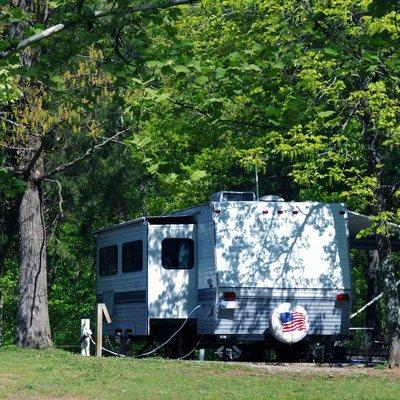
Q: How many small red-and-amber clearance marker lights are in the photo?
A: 5